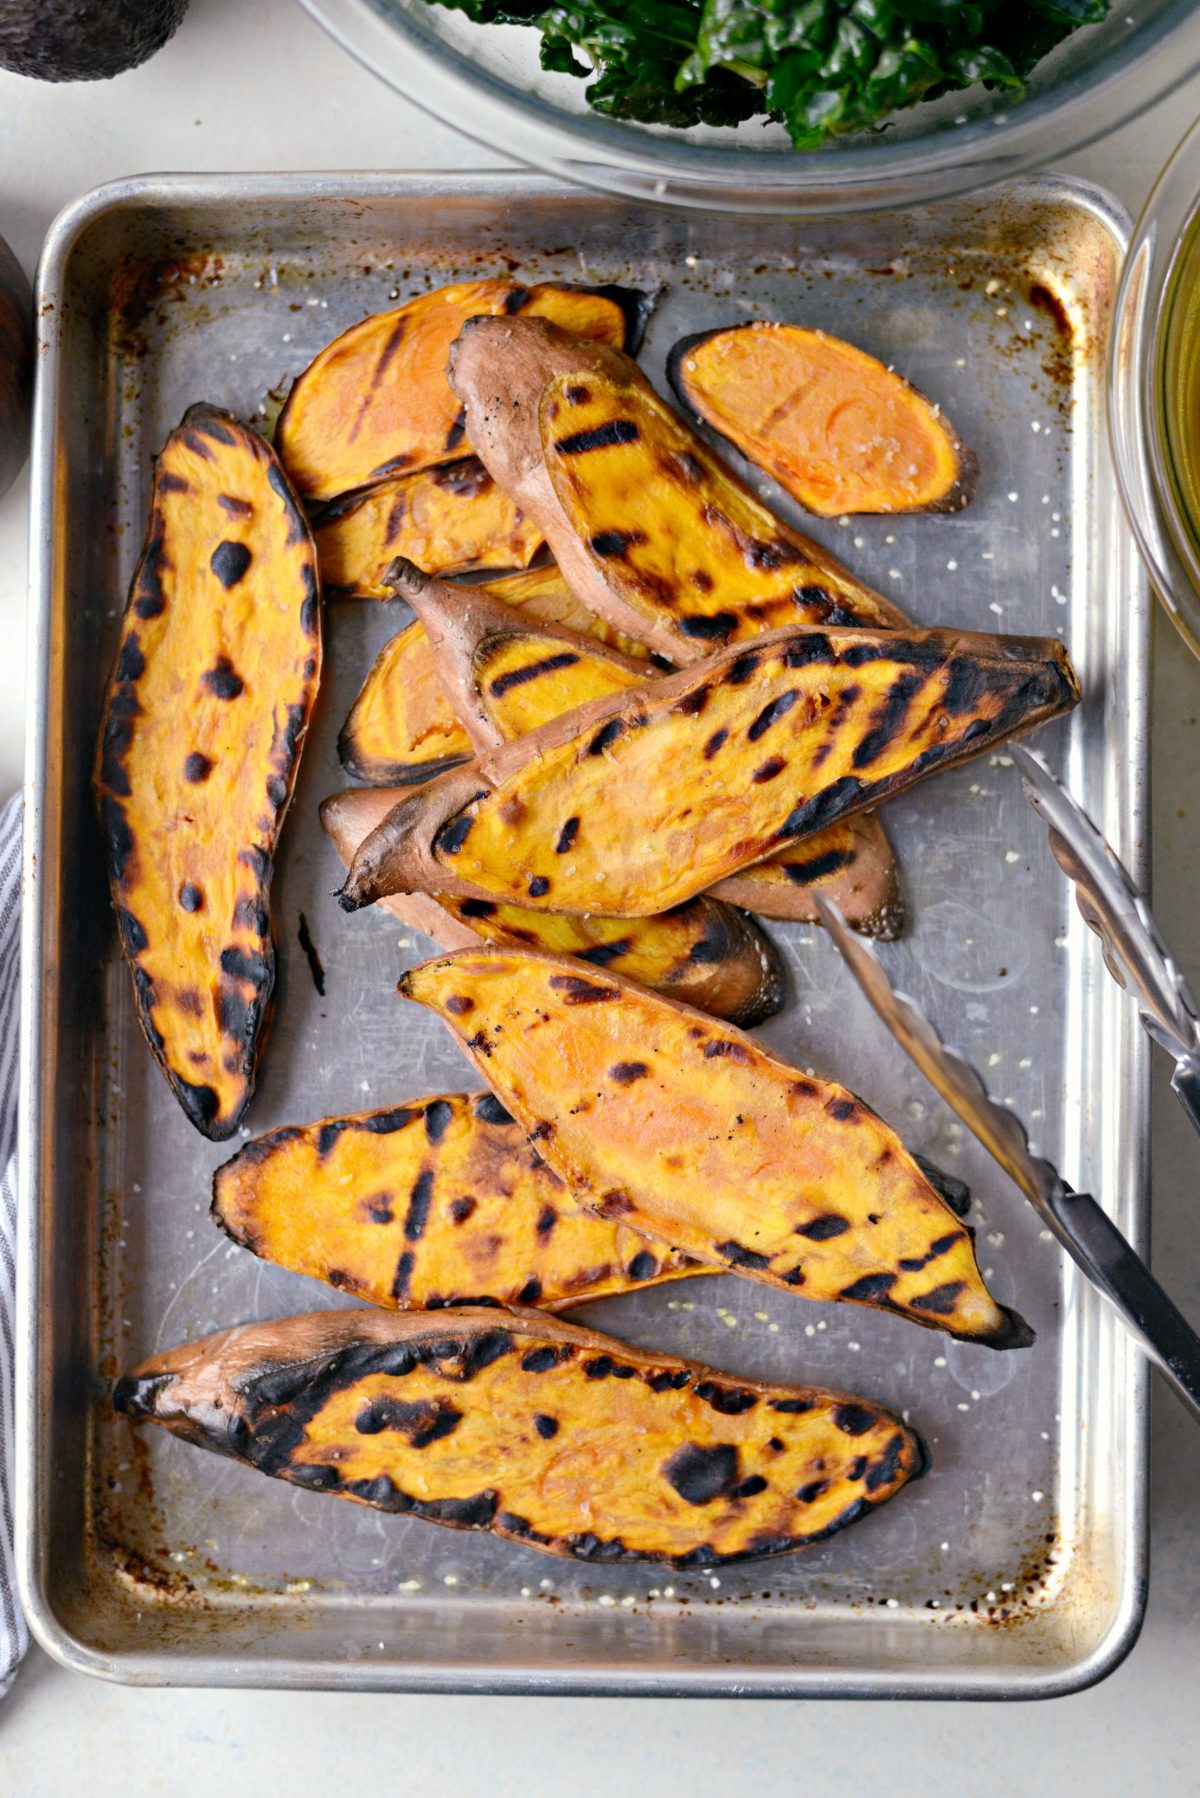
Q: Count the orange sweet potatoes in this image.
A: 12